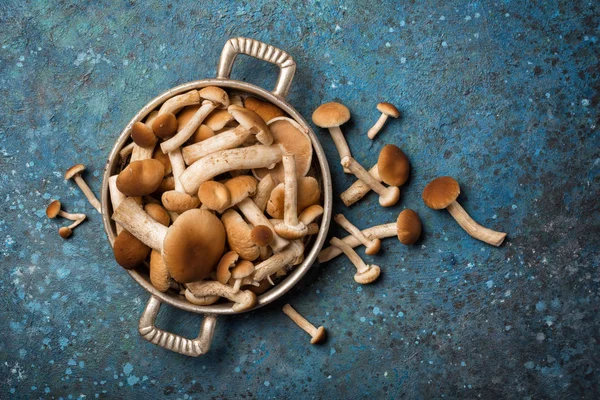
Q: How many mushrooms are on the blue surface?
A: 12